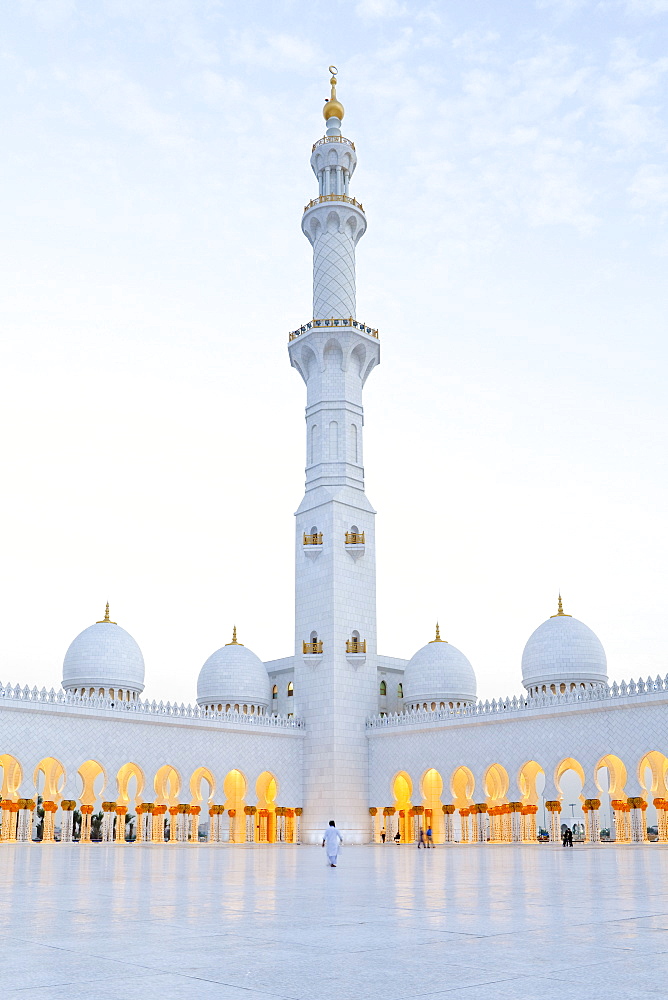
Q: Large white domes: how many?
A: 4